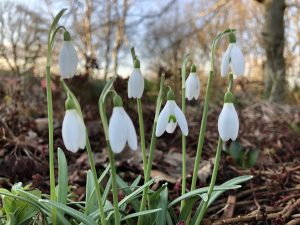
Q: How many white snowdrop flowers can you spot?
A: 8